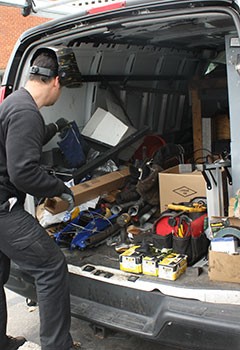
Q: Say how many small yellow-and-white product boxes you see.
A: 3